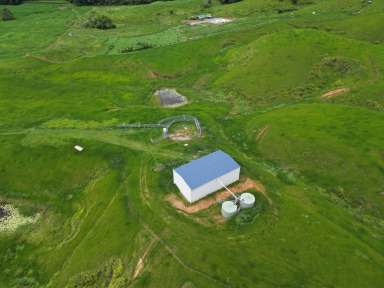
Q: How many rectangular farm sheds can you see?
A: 1